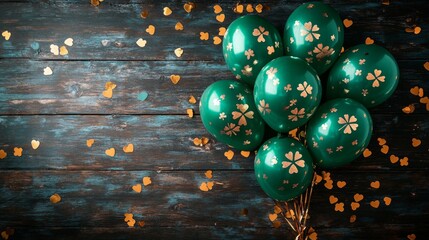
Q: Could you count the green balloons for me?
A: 7